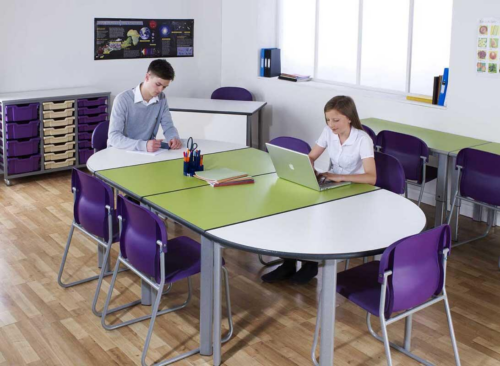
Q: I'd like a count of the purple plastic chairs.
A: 10